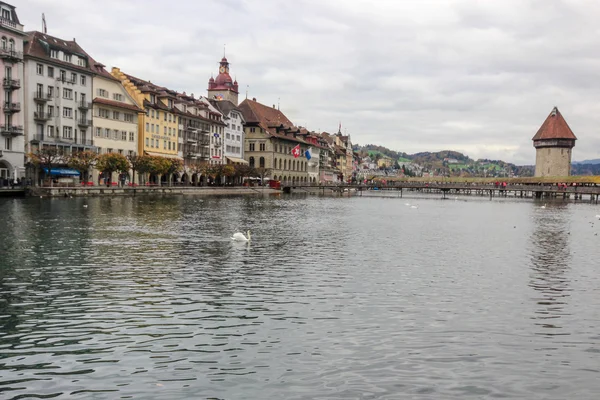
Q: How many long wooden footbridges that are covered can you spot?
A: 1